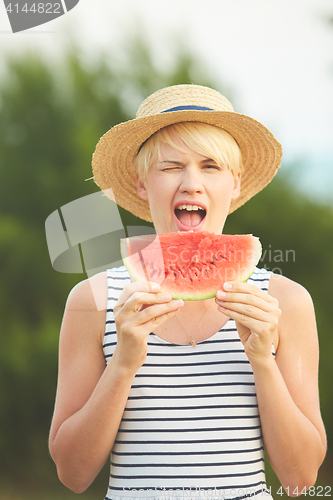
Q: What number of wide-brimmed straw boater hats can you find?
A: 1